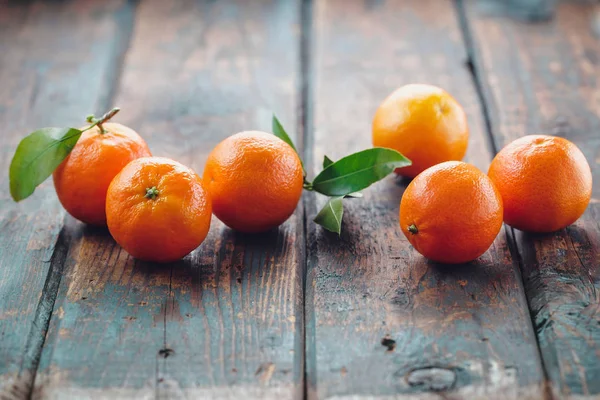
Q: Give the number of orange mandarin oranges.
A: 6